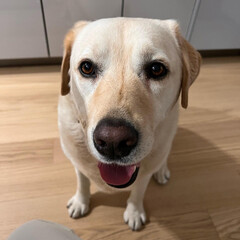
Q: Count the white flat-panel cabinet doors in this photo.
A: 4